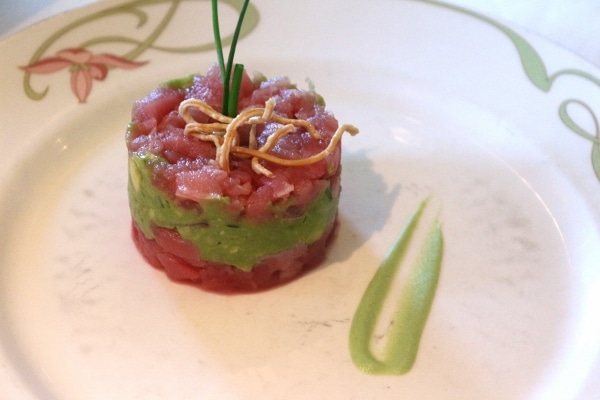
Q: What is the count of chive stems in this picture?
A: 3